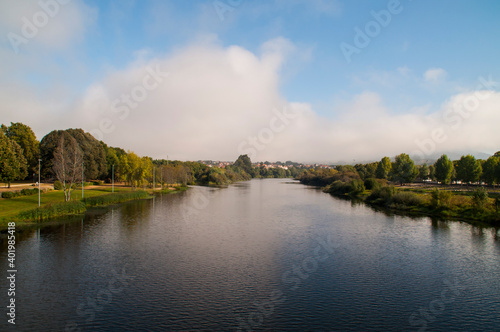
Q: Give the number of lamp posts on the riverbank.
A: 5